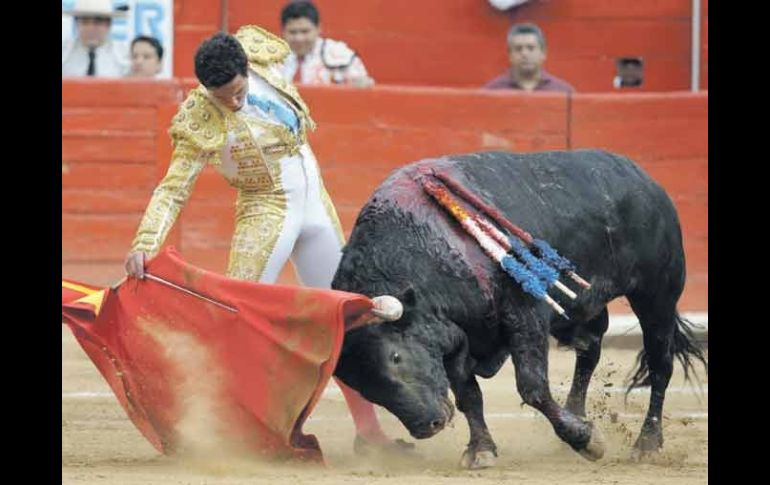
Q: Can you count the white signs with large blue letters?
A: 1